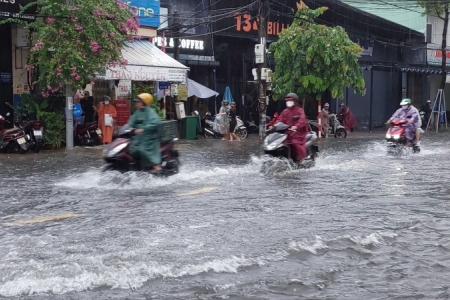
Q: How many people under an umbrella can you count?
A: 0